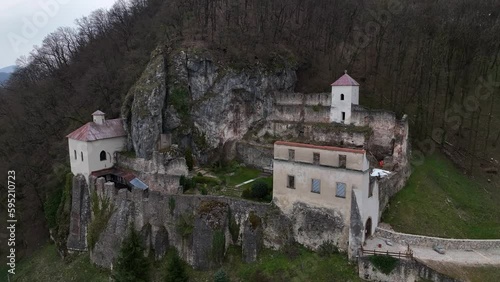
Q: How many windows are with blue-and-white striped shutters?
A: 2